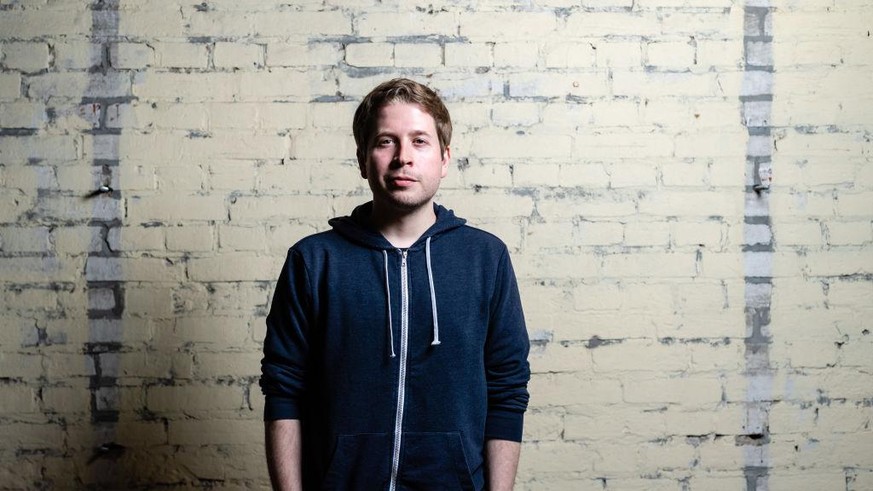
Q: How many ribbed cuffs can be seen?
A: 2